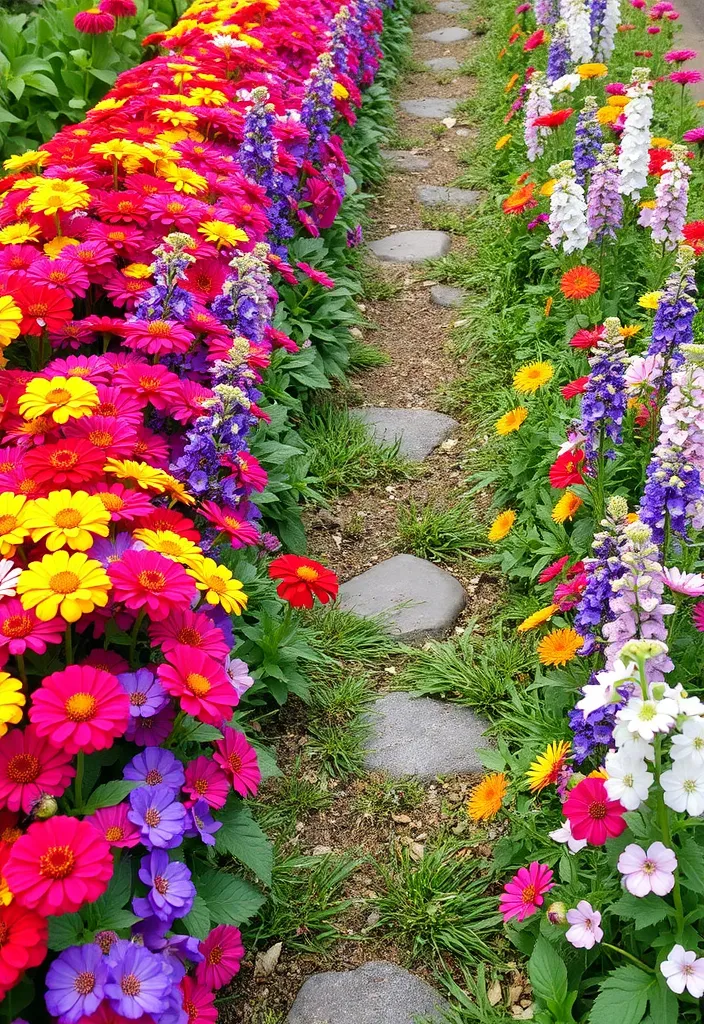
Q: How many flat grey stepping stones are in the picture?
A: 12